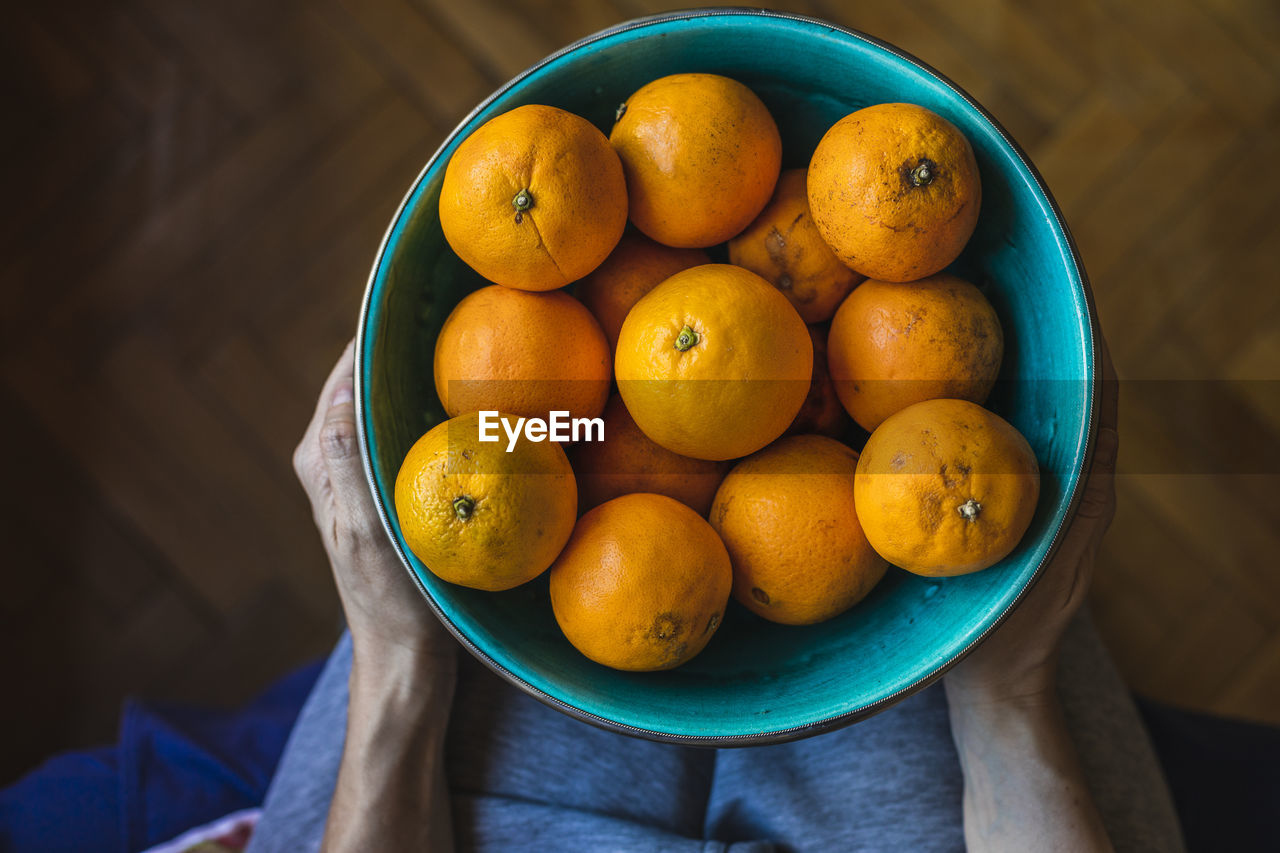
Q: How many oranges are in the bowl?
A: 14